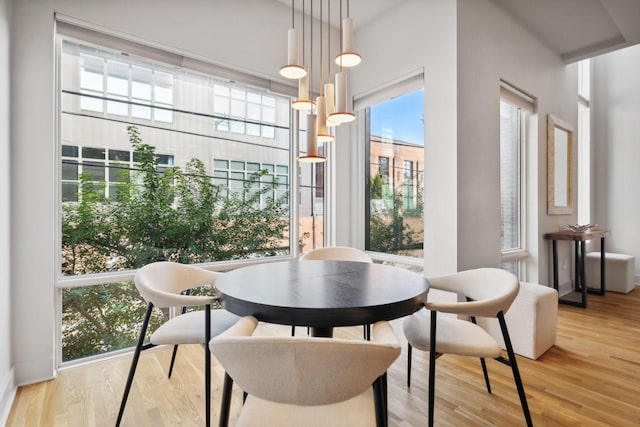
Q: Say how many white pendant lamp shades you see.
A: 7